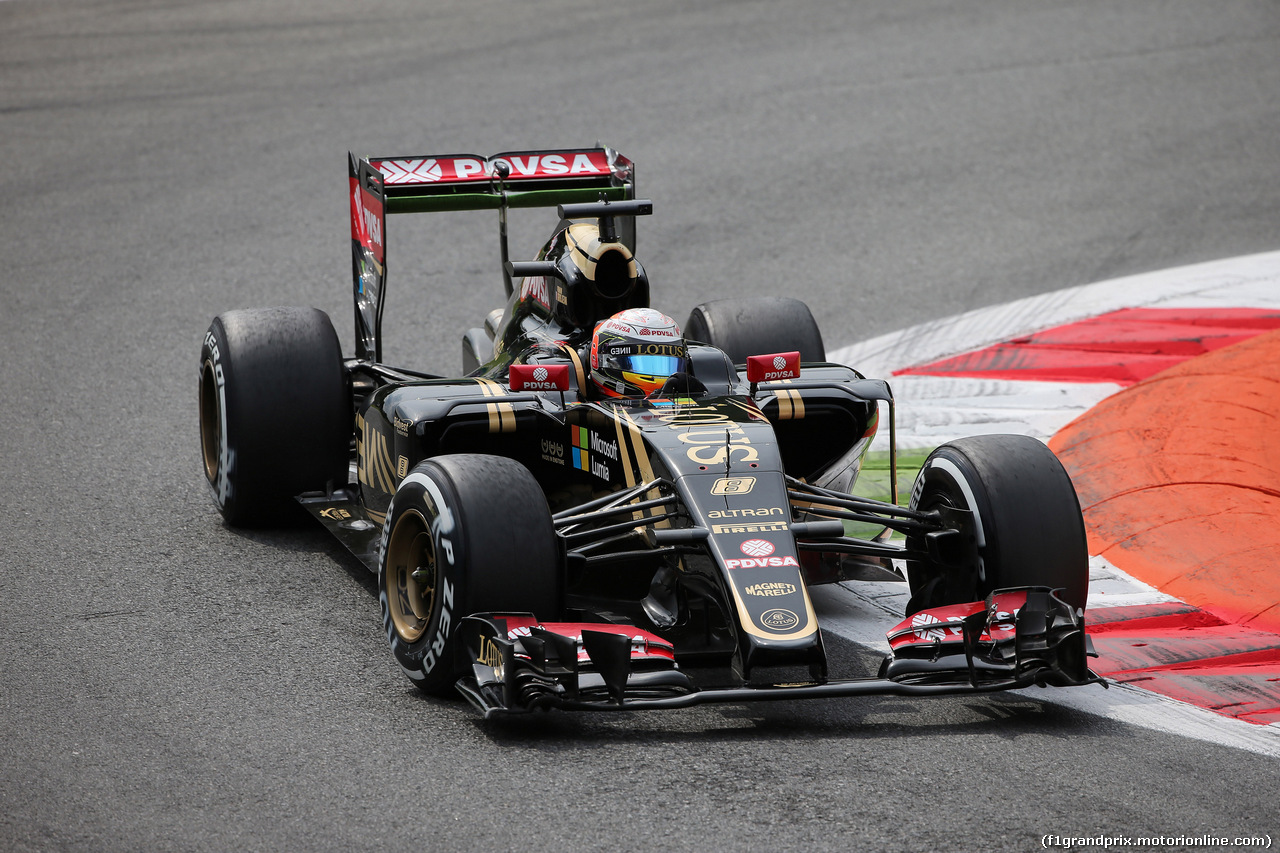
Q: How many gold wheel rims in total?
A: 2